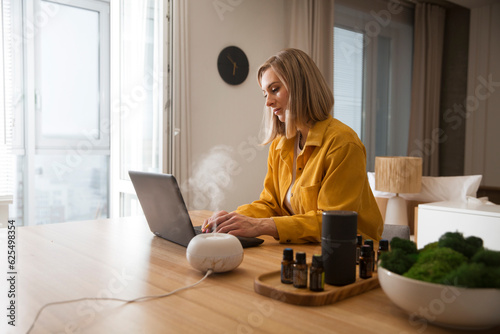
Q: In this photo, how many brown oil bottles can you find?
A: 7